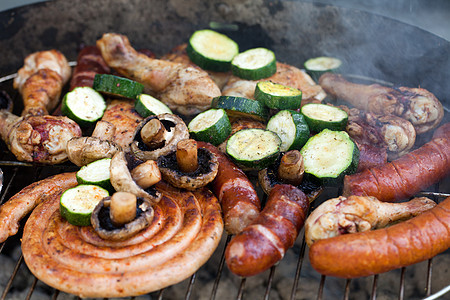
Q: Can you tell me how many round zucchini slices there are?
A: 15